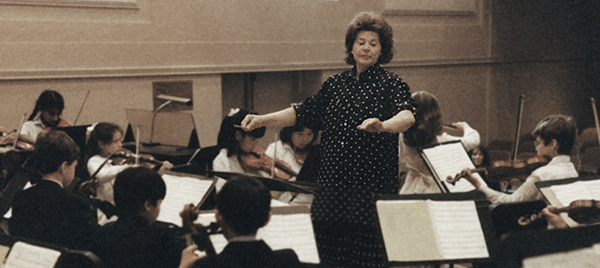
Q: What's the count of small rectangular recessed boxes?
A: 1